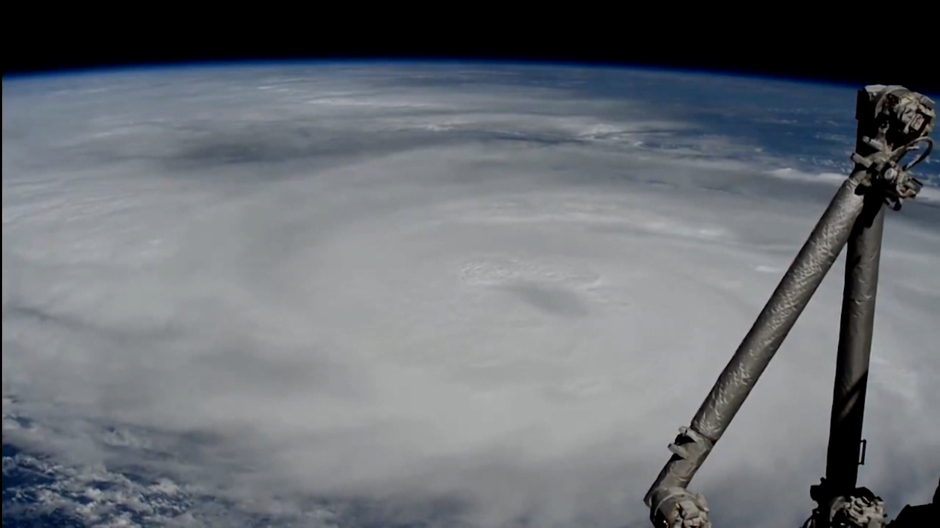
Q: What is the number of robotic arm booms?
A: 2